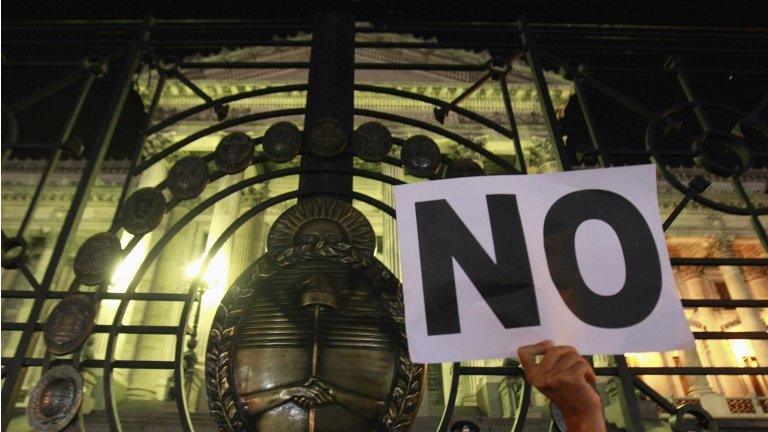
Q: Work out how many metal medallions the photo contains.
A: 11